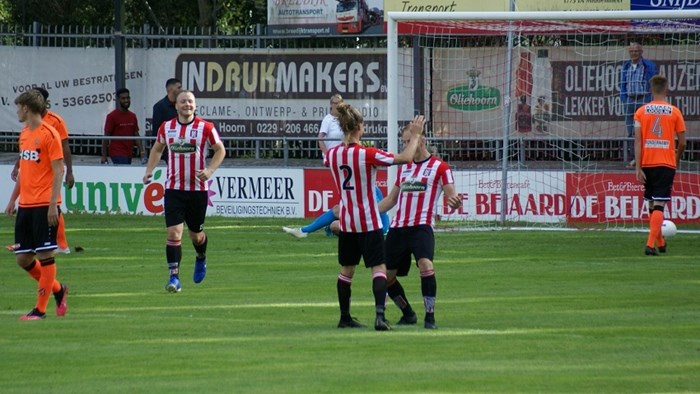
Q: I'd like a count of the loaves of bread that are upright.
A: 0